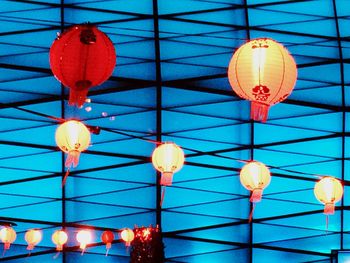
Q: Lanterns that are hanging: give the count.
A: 12